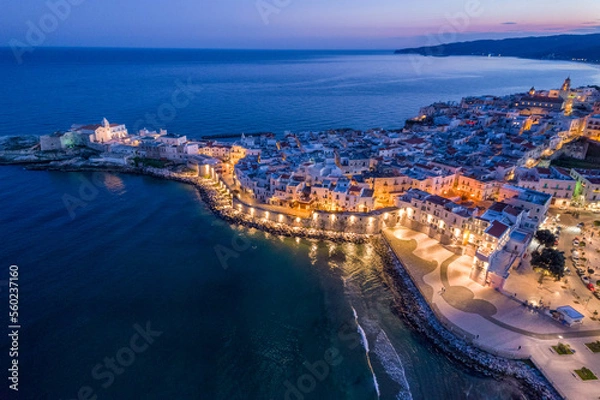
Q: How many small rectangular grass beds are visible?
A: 3